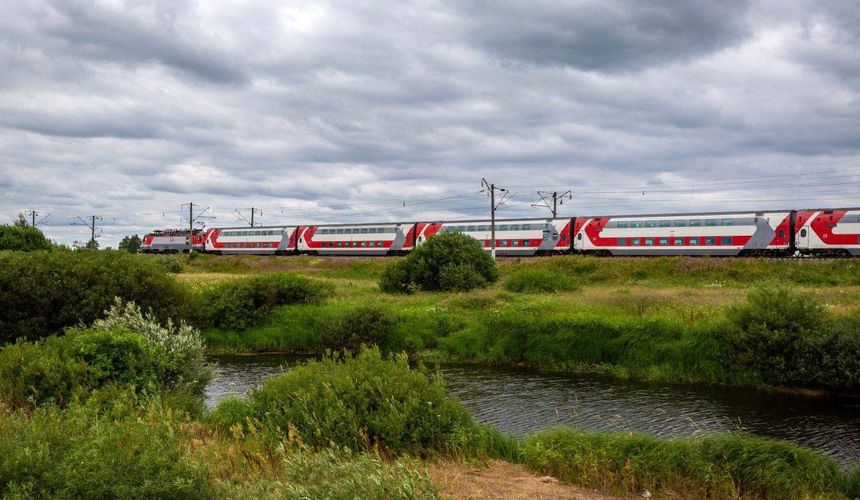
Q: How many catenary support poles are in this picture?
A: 6